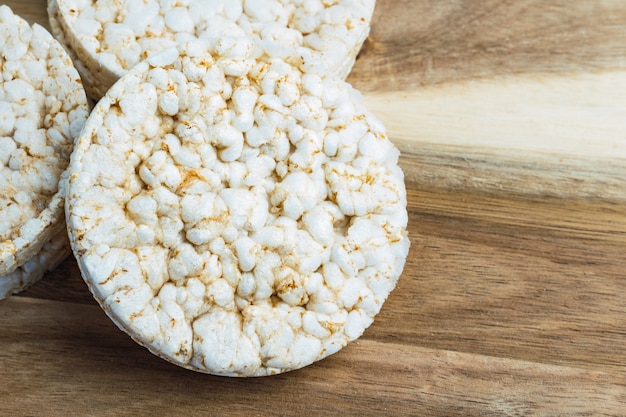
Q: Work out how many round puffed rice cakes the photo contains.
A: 5